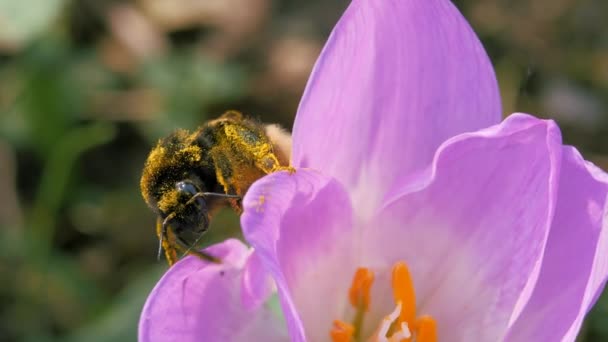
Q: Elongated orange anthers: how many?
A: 4